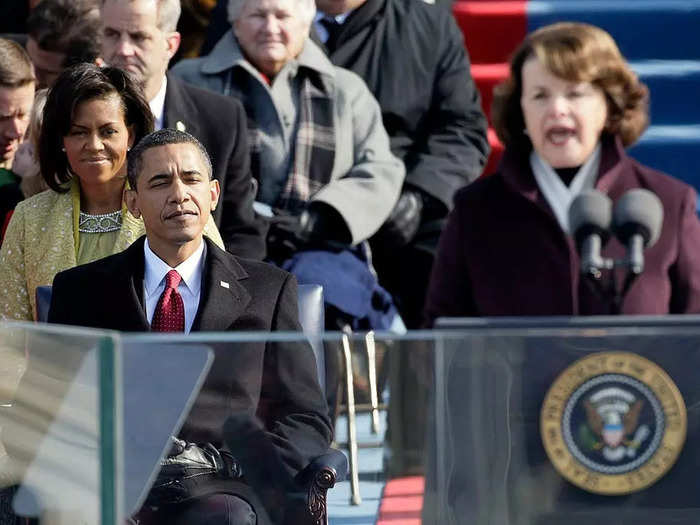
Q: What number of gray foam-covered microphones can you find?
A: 2